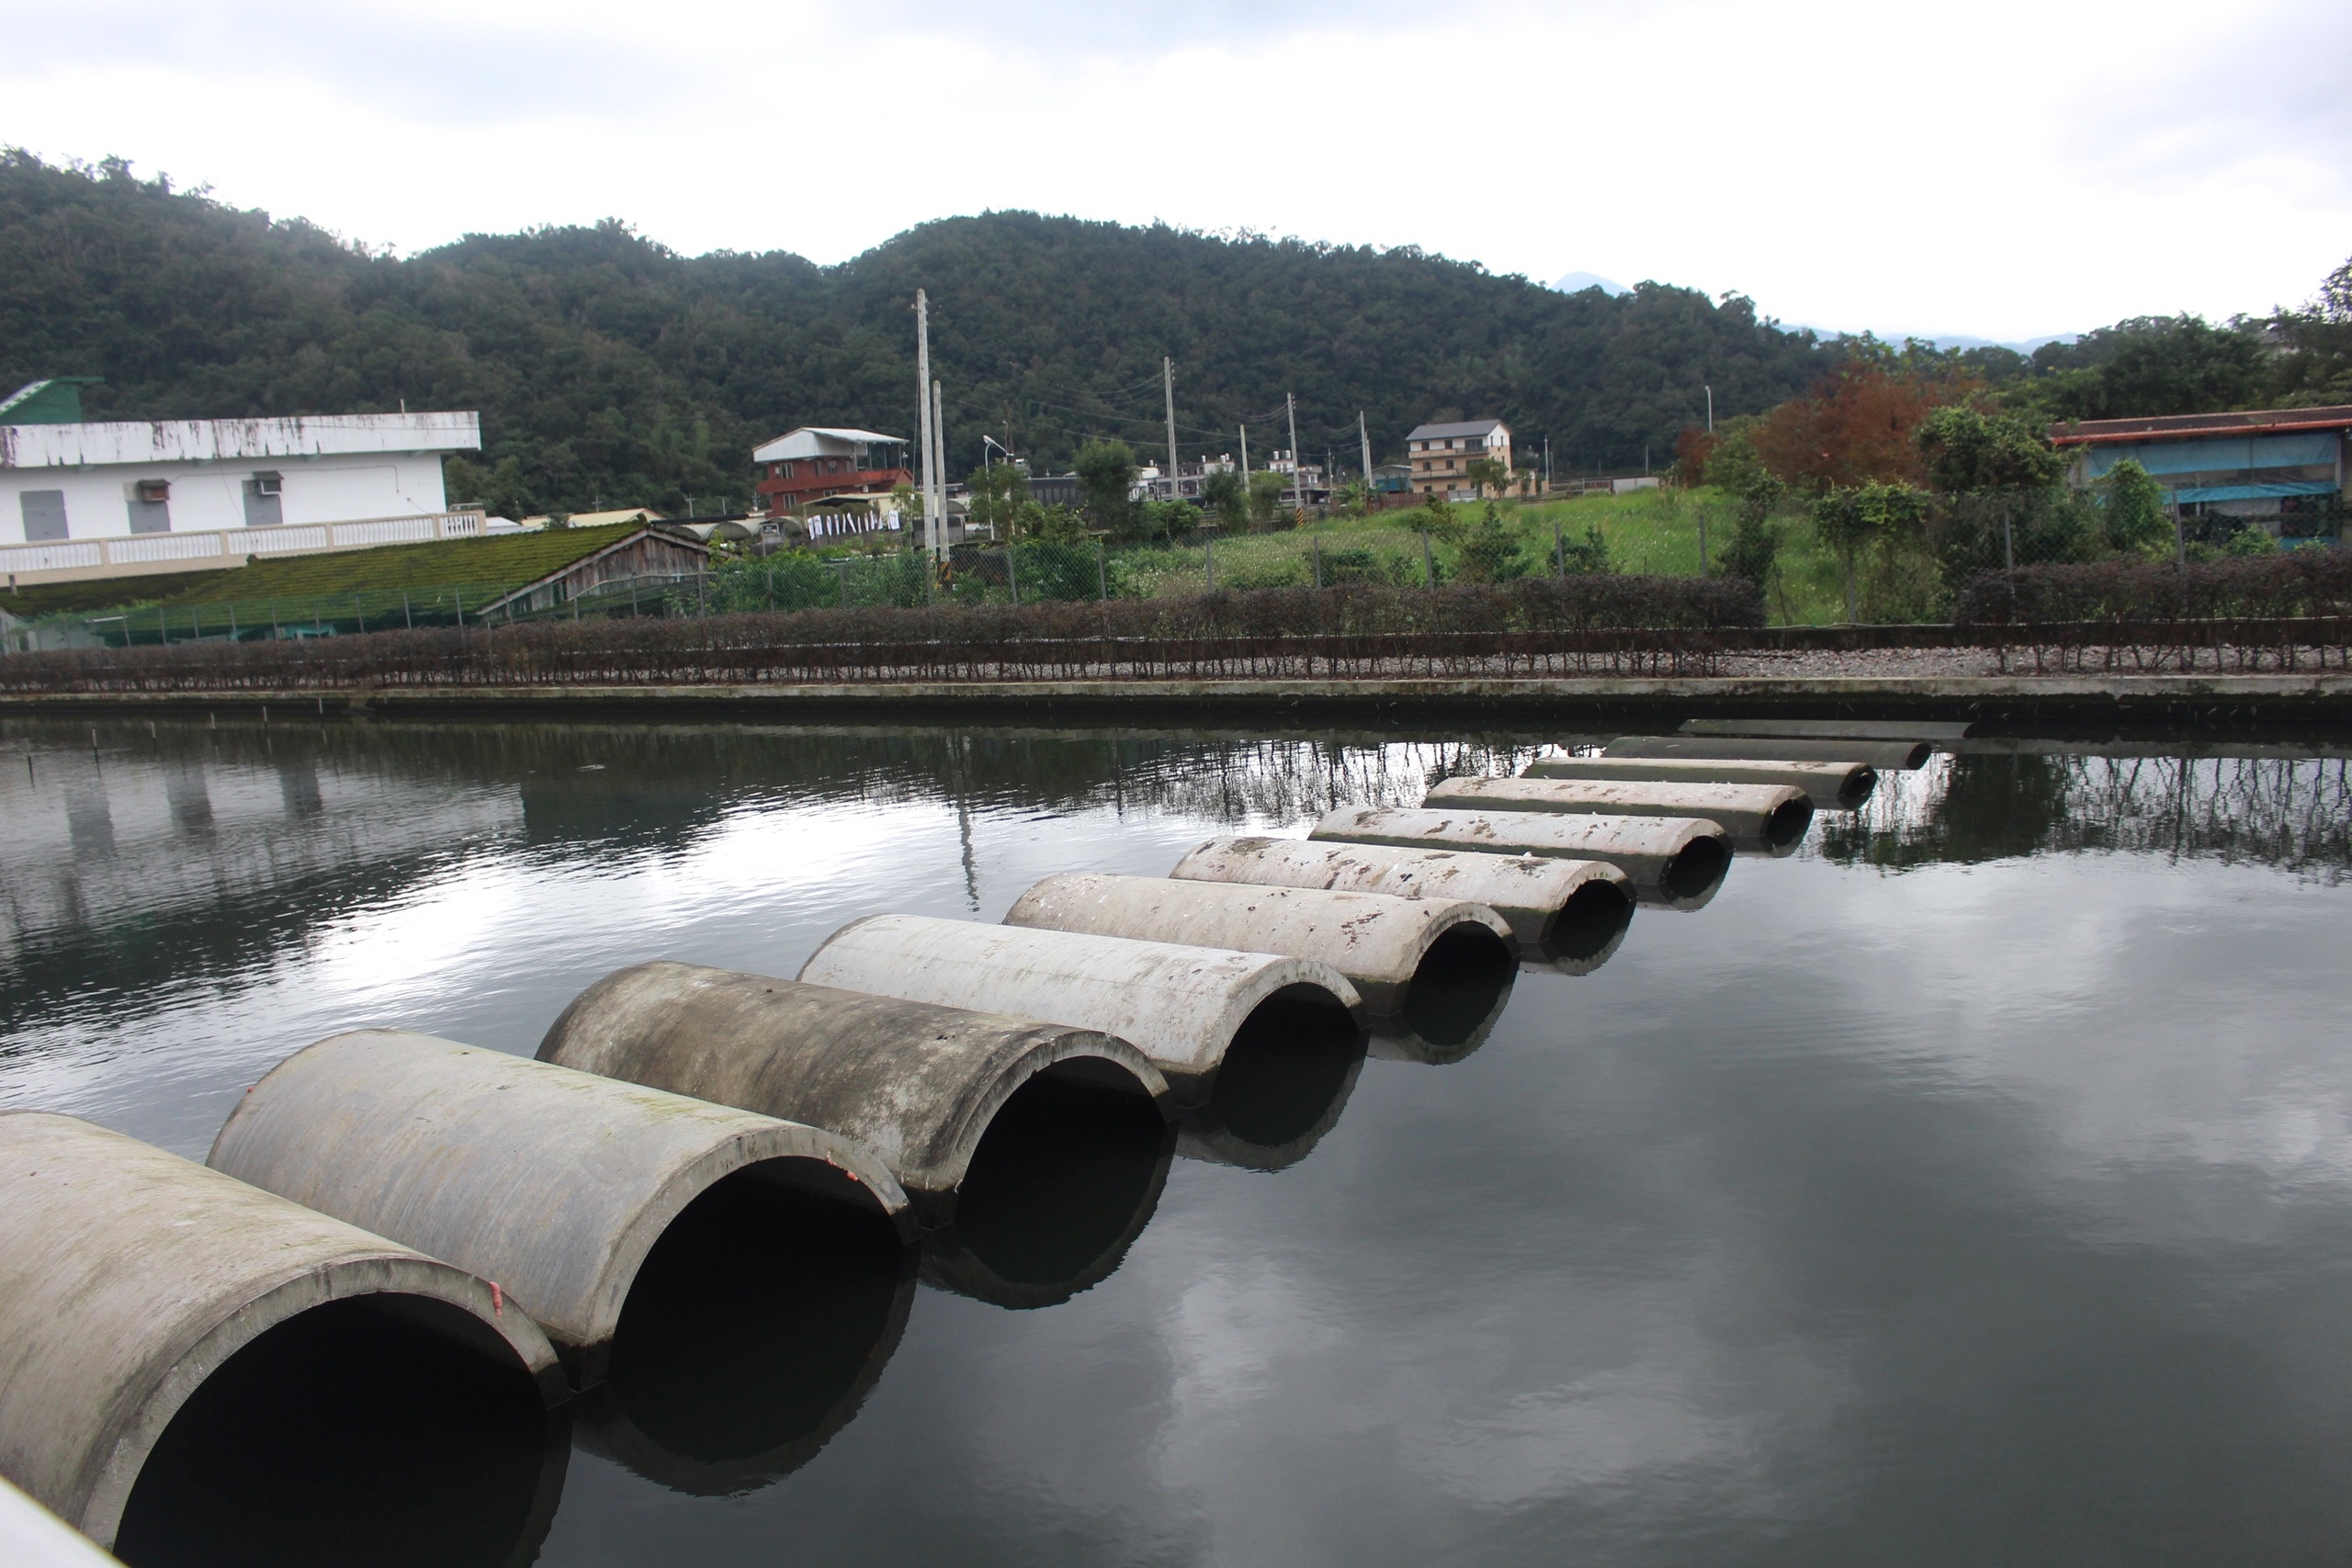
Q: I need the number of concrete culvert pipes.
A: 11